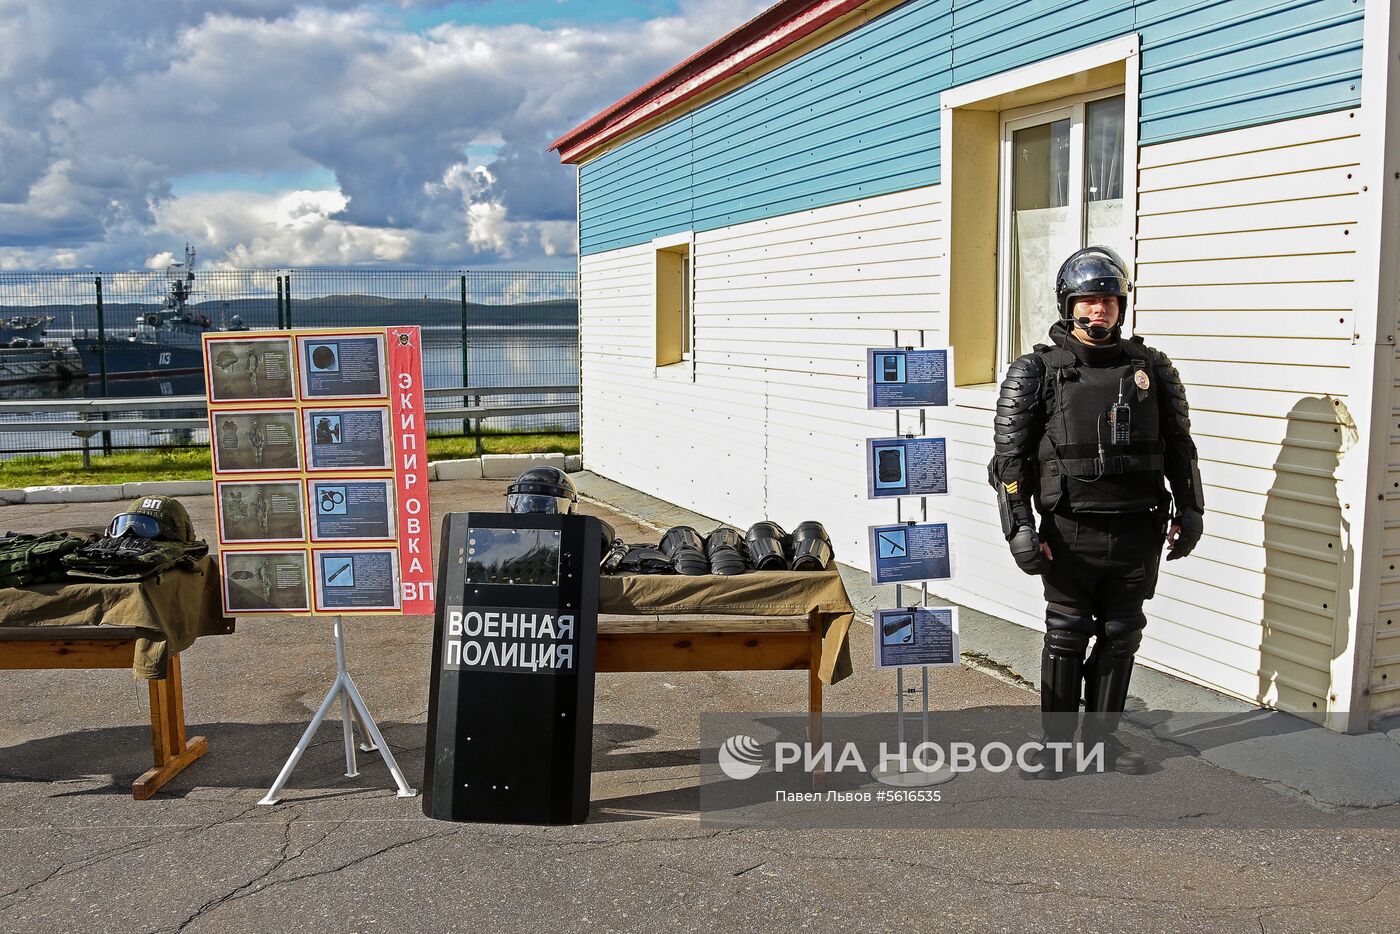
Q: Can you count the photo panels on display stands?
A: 12